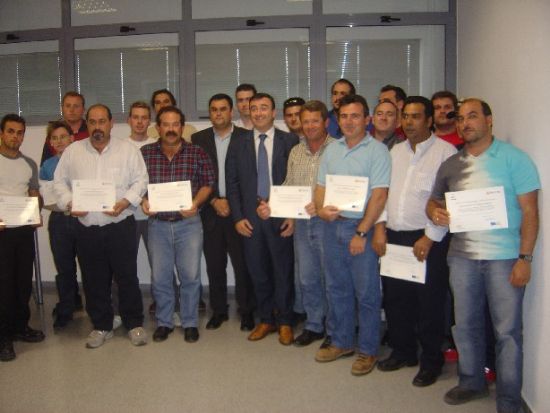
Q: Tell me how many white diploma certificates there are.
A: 7